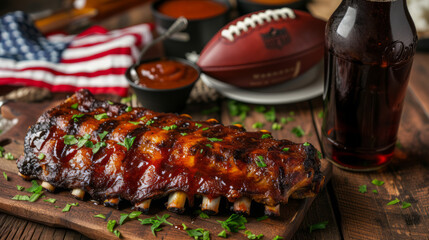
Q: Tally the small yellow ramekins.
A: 0